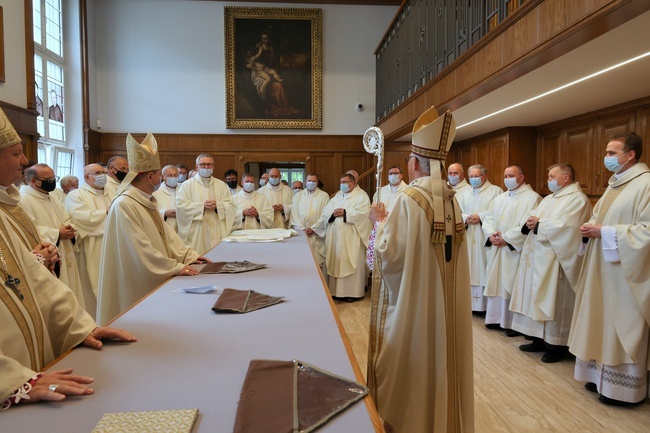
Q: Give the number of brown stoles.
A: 3